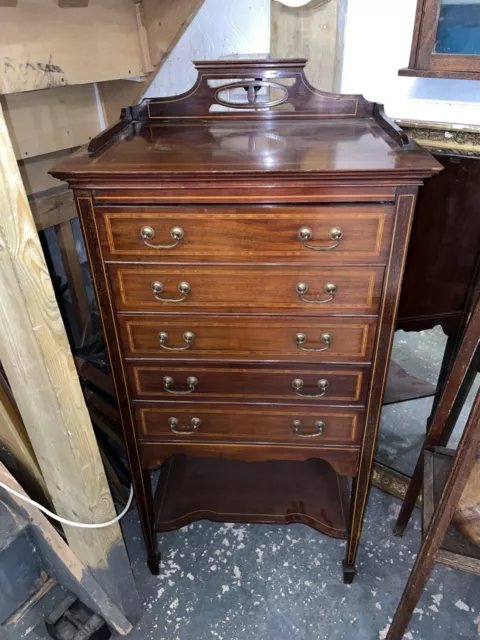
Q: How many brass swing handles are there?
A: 10